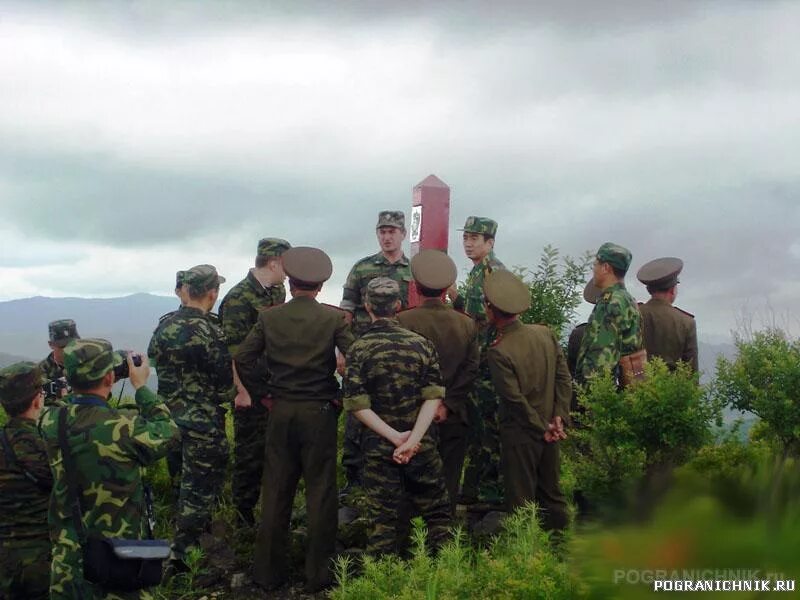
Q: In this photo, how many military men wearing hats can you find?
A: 15